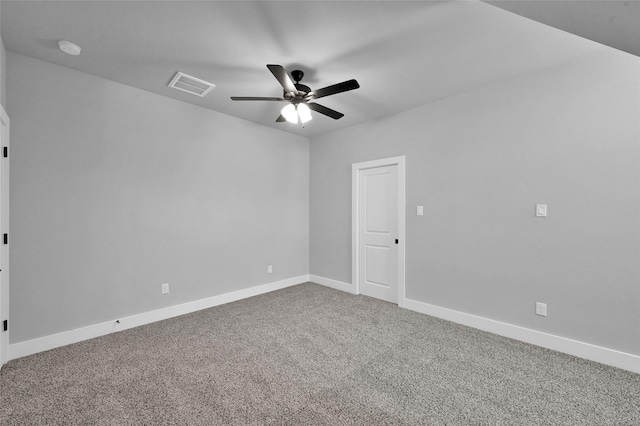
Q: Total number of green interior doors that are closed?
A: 0